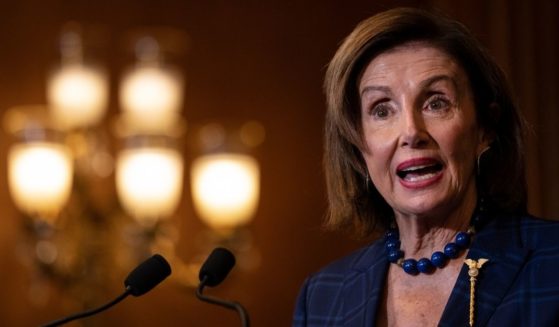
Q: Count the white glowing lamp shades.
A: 5